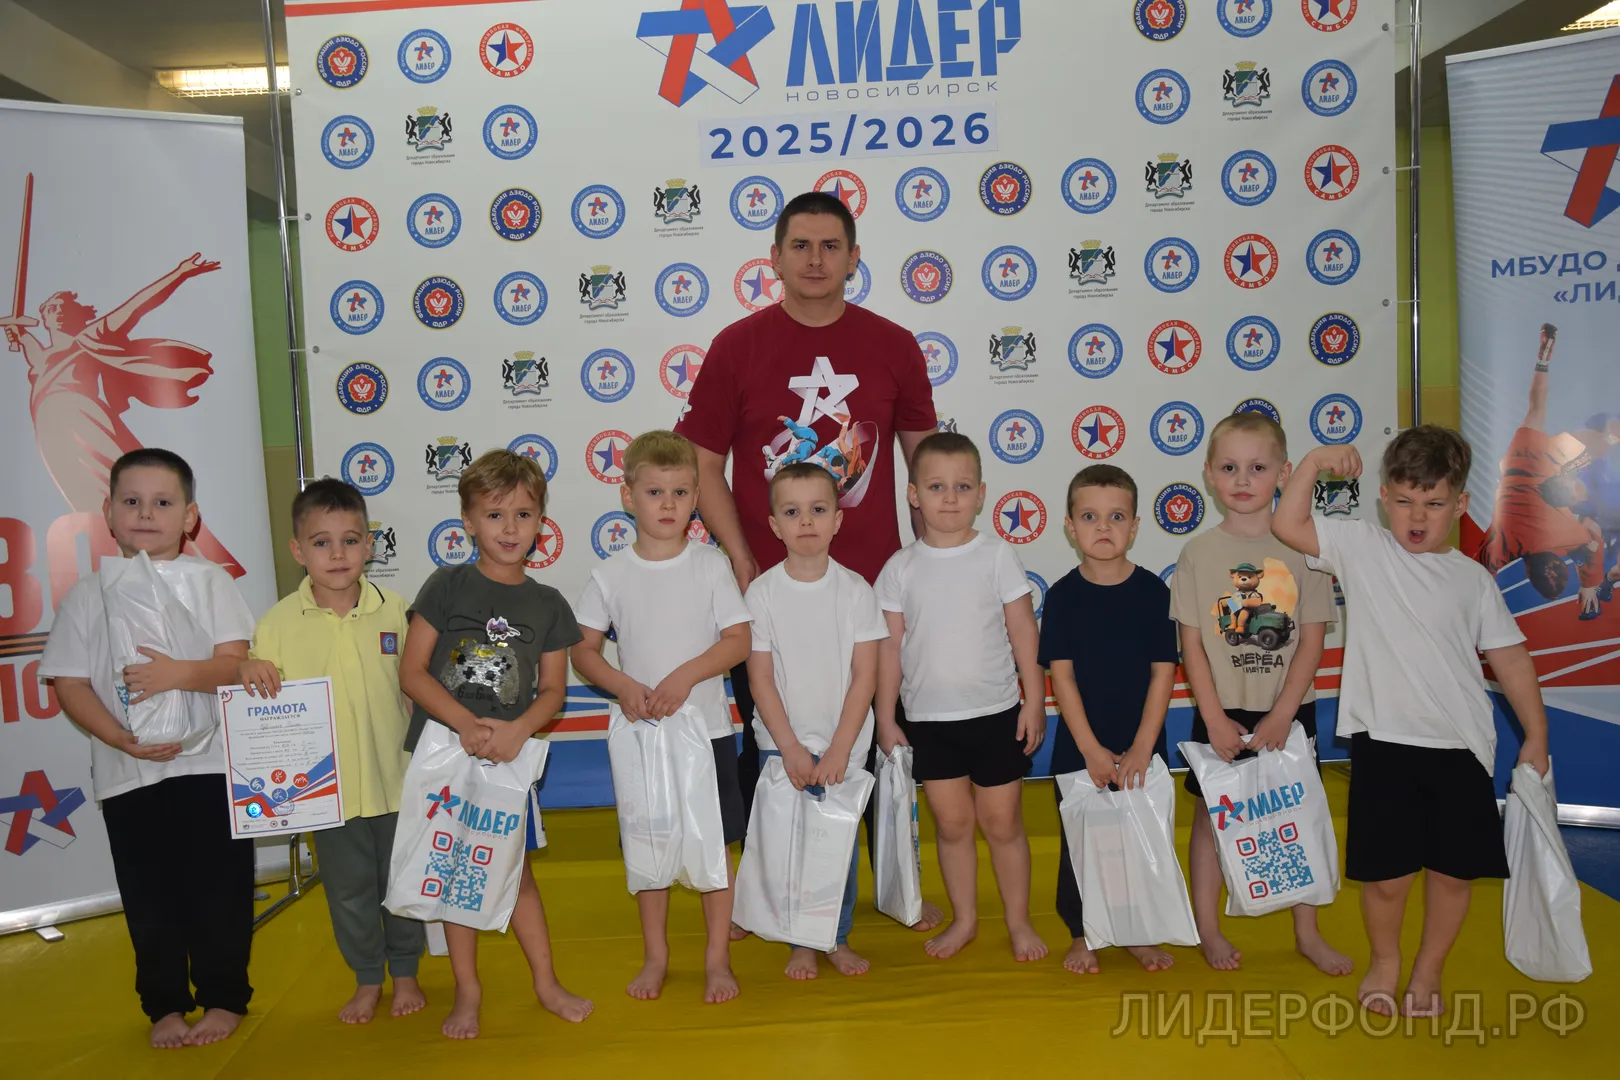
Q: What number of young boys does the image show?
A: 9